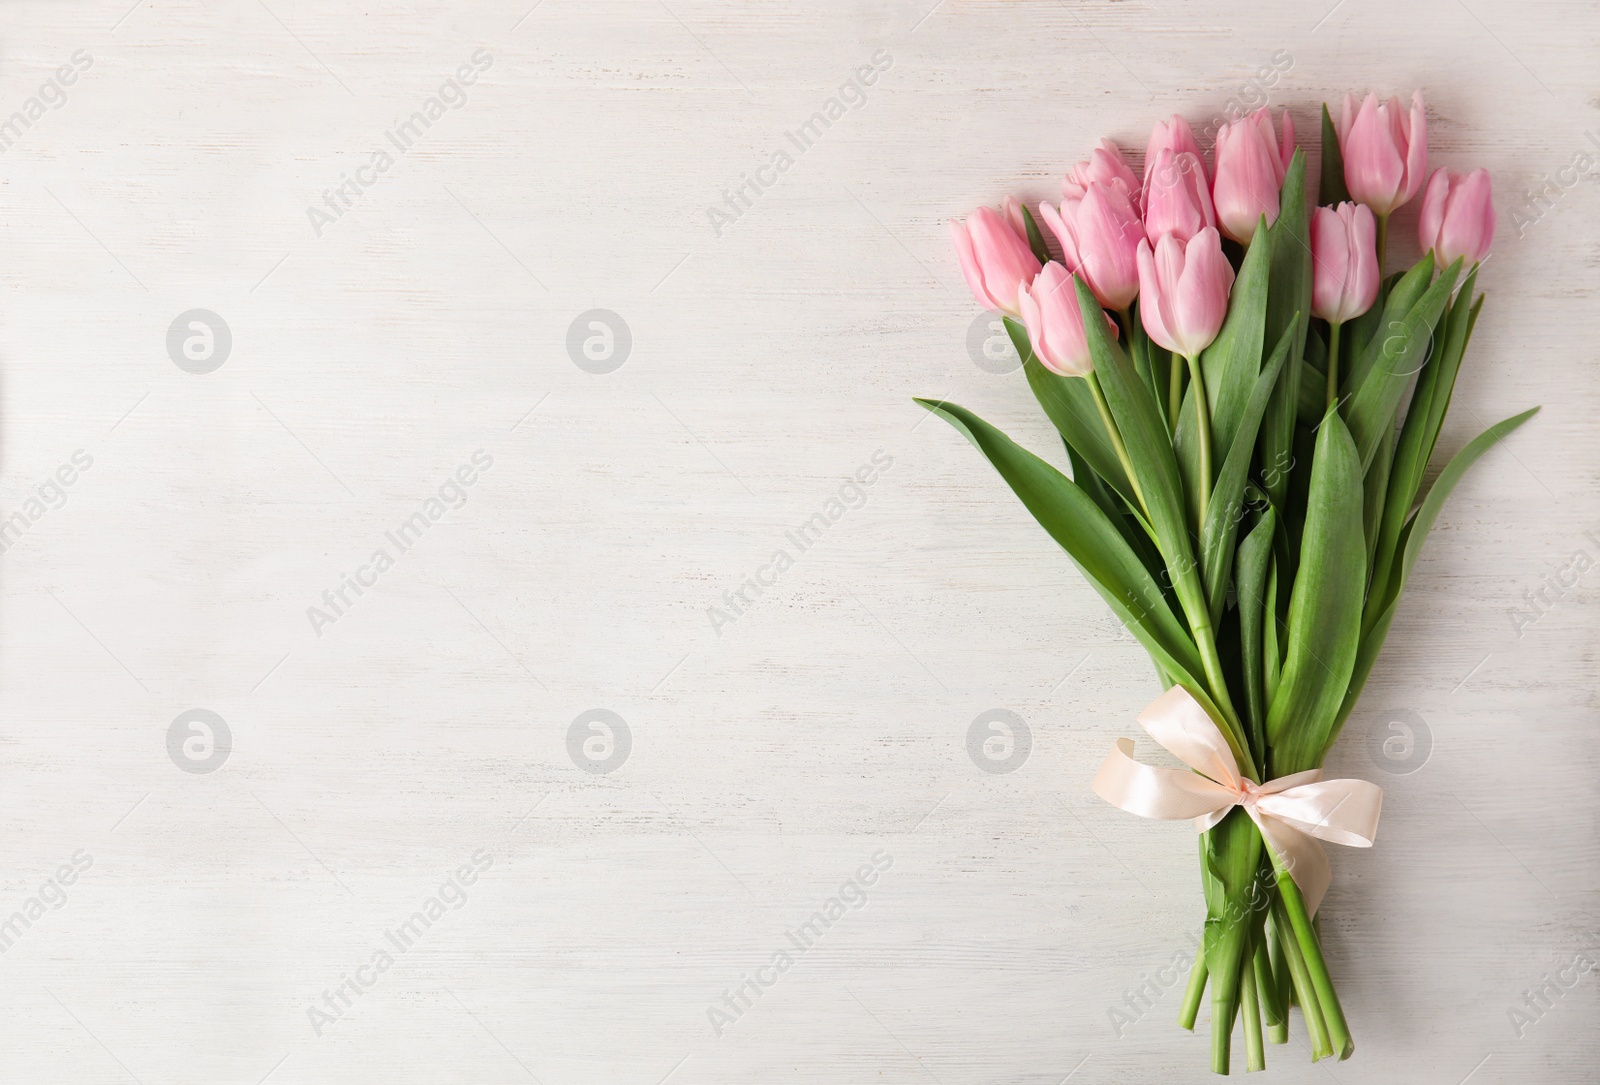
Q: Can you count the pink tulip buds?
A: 11